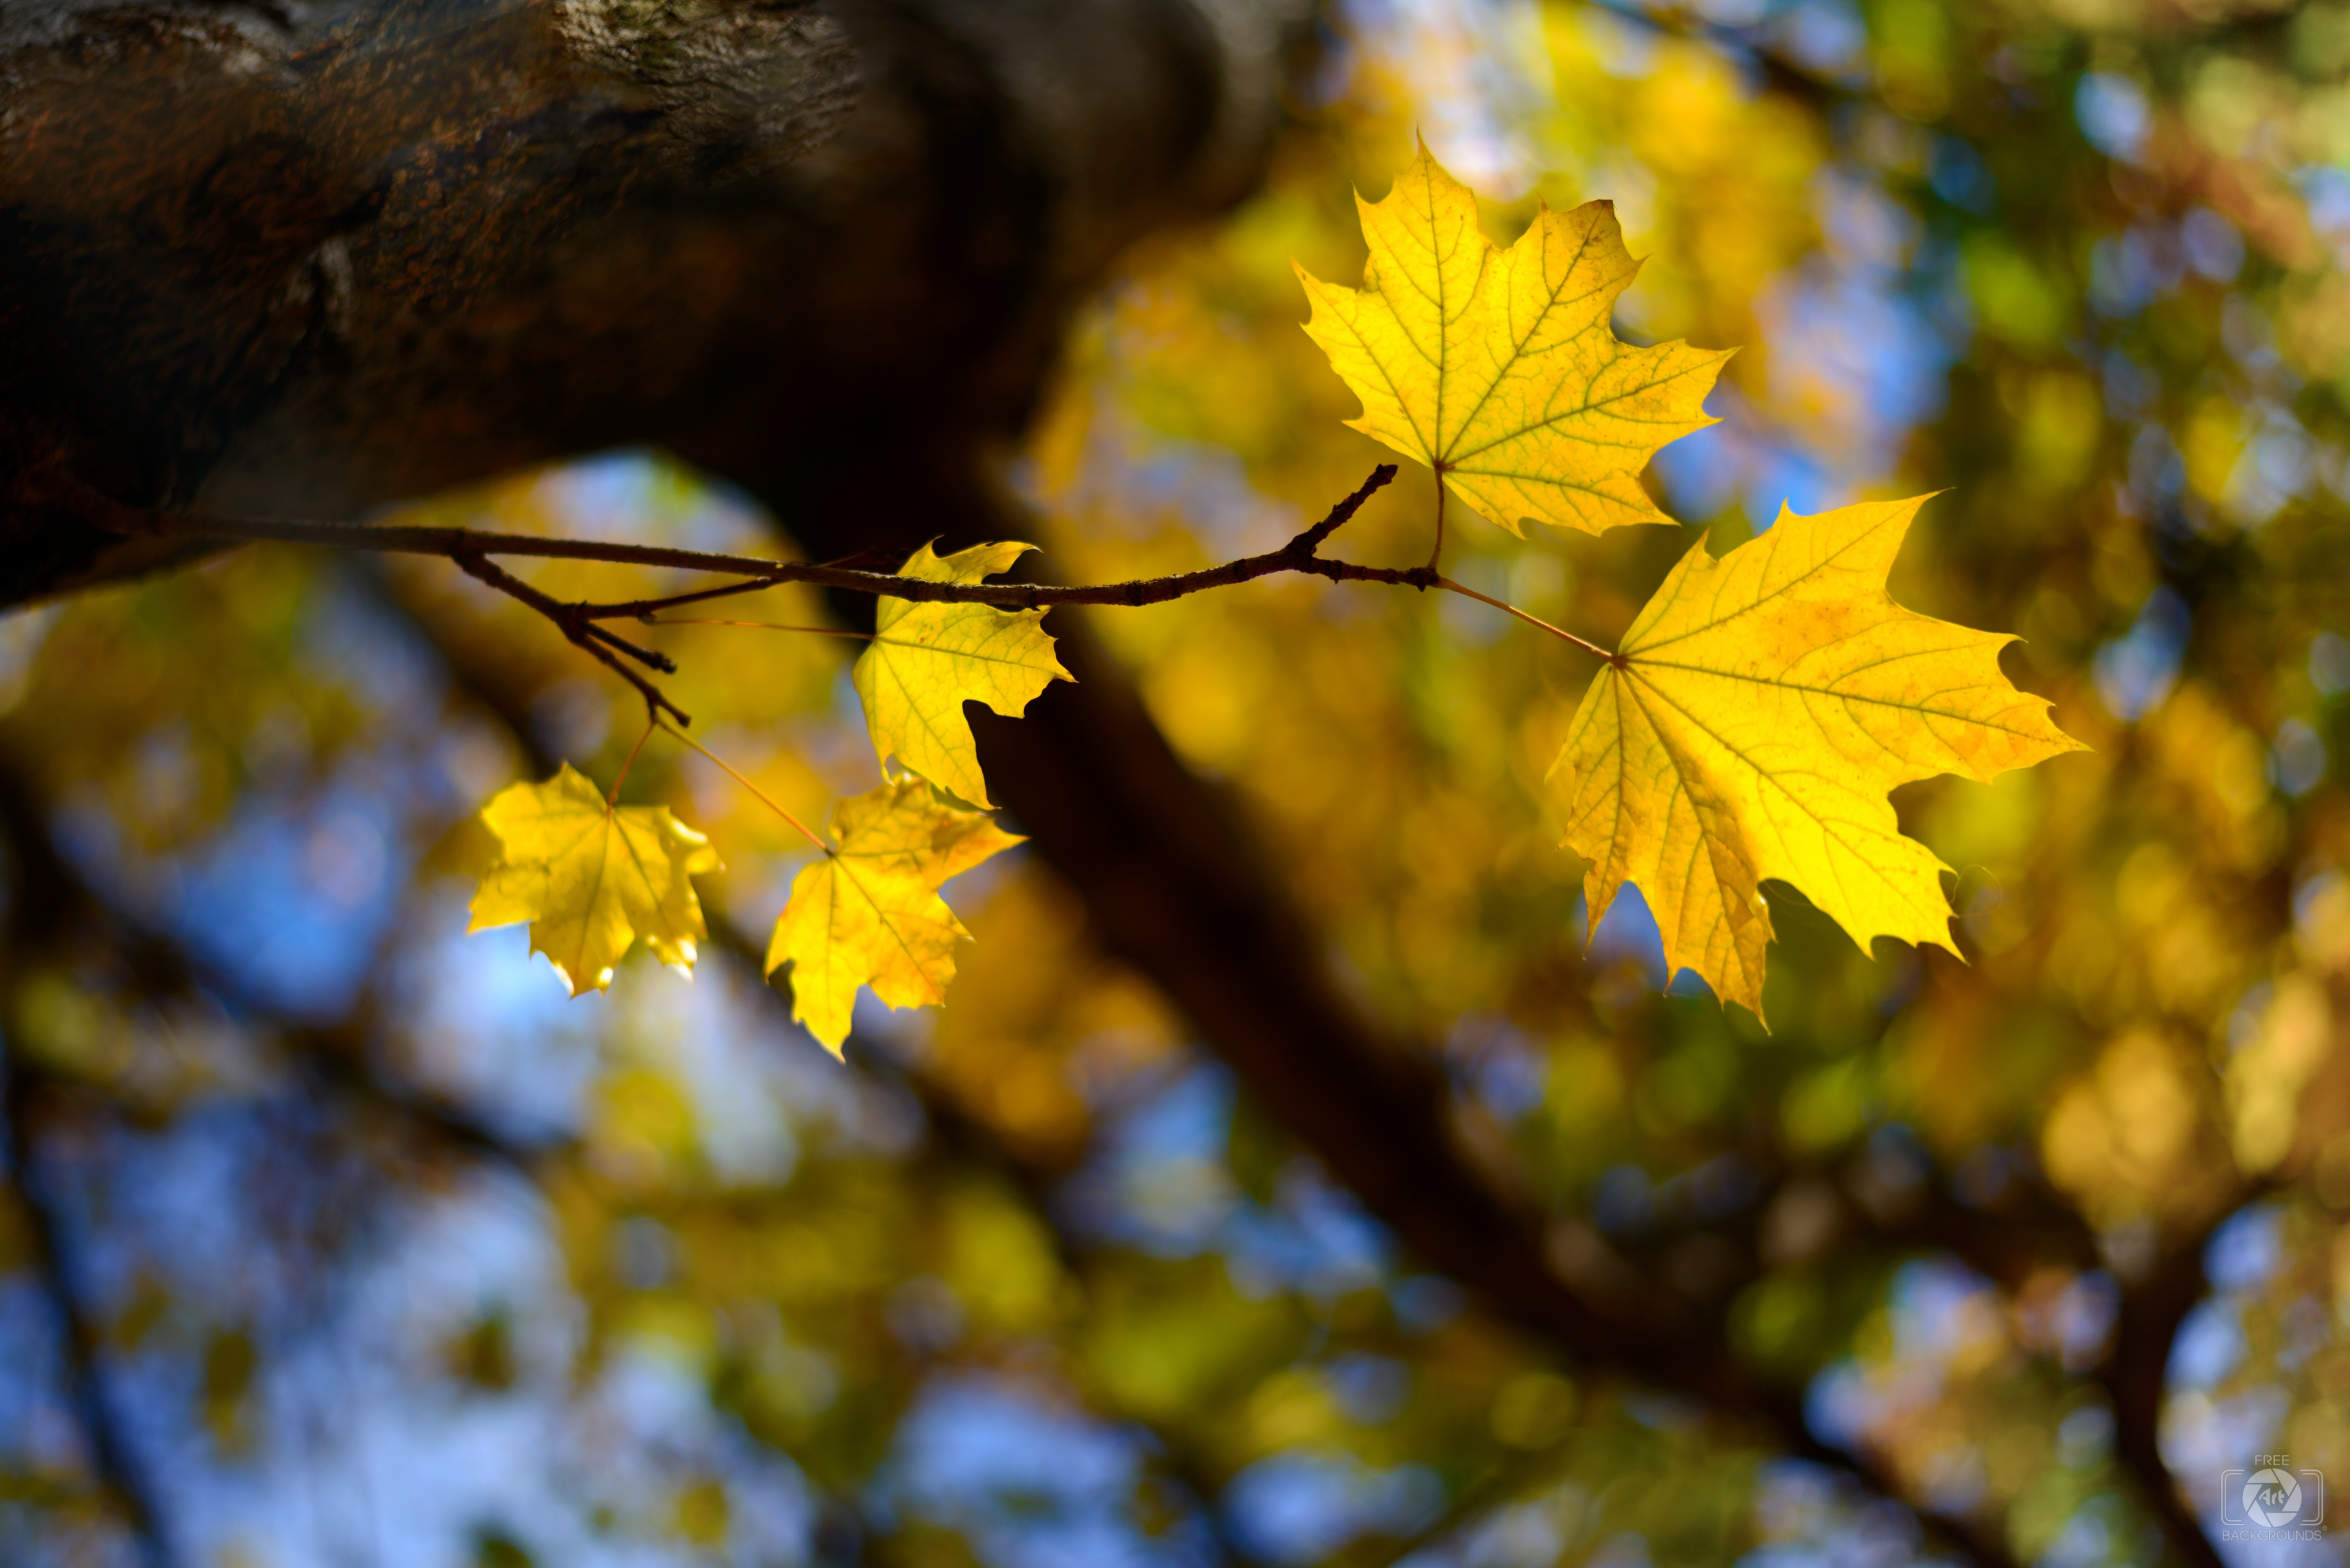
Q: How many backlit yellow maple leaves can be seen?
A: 5